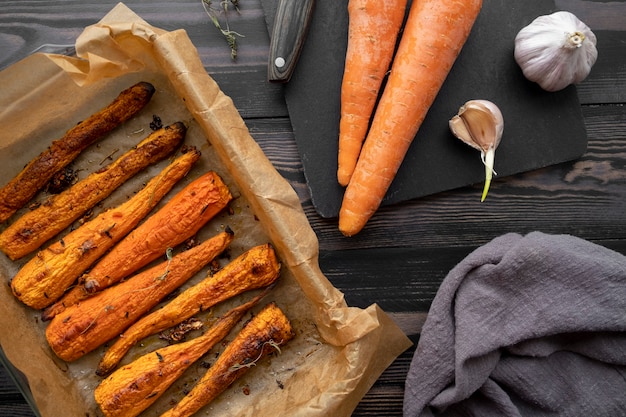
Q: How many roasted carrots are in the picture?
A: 8